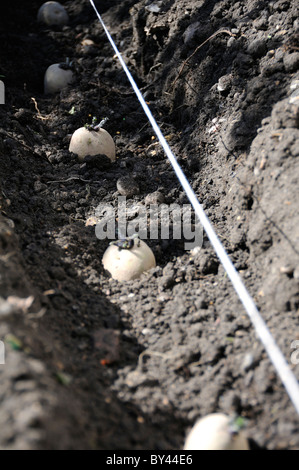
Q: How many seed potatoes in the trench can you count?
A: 5